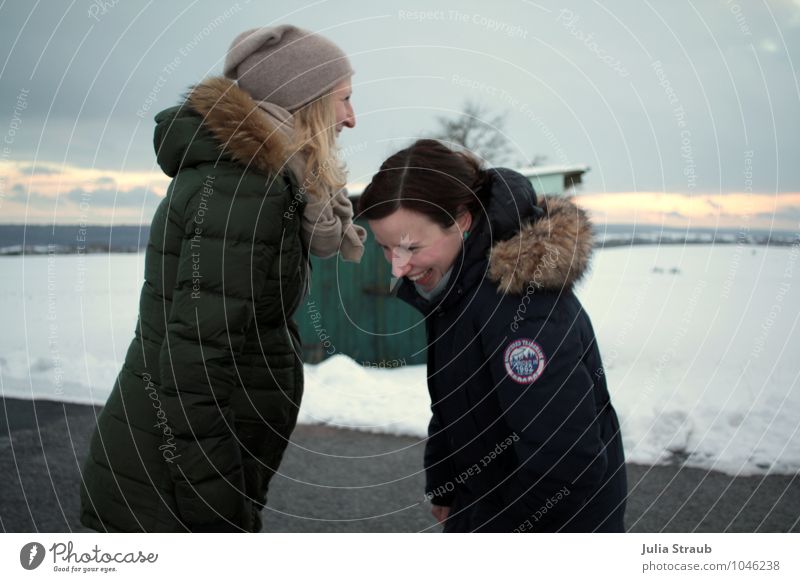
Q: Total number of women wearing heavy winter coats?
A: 2